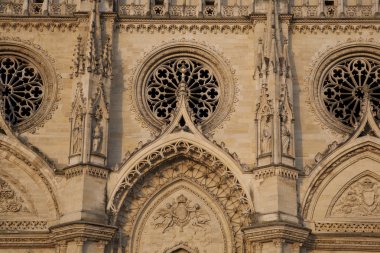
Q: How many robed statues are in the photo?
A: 4